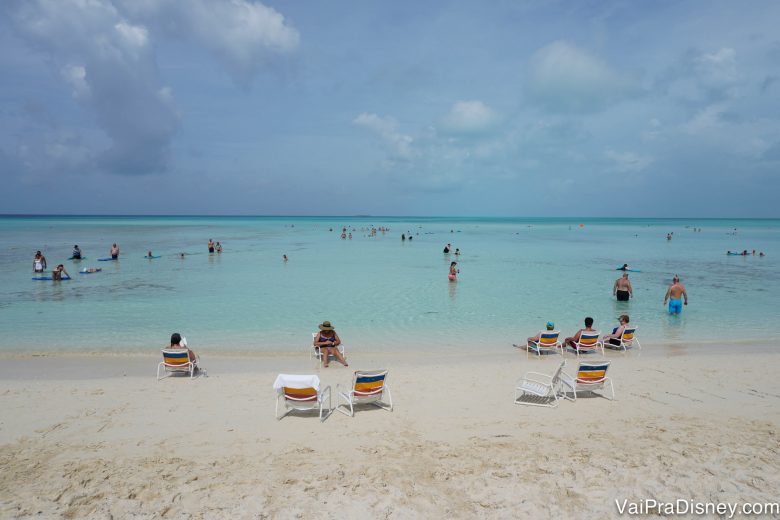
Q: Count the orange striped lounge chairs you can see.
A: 7